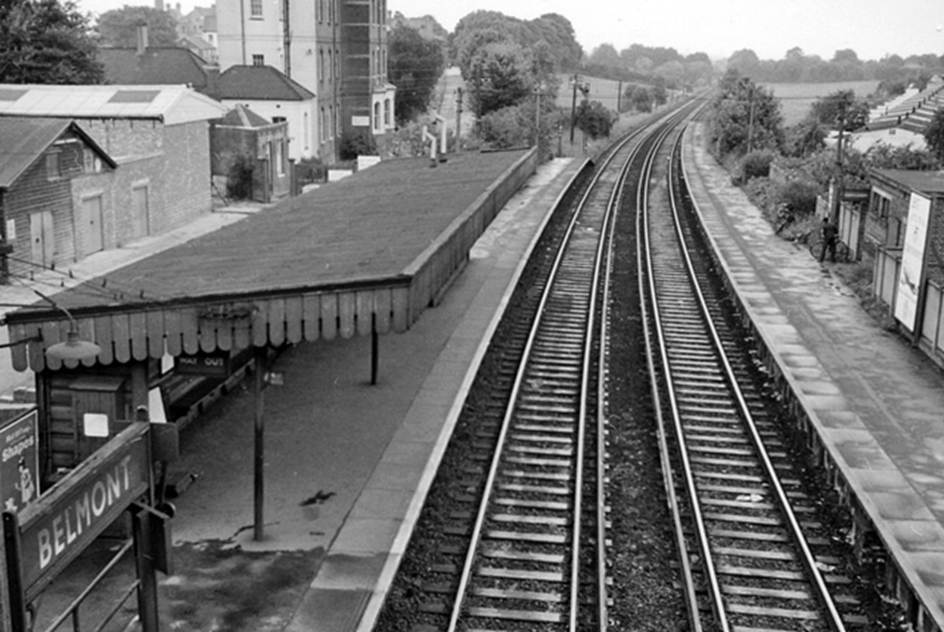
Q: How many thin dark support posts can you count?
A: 2